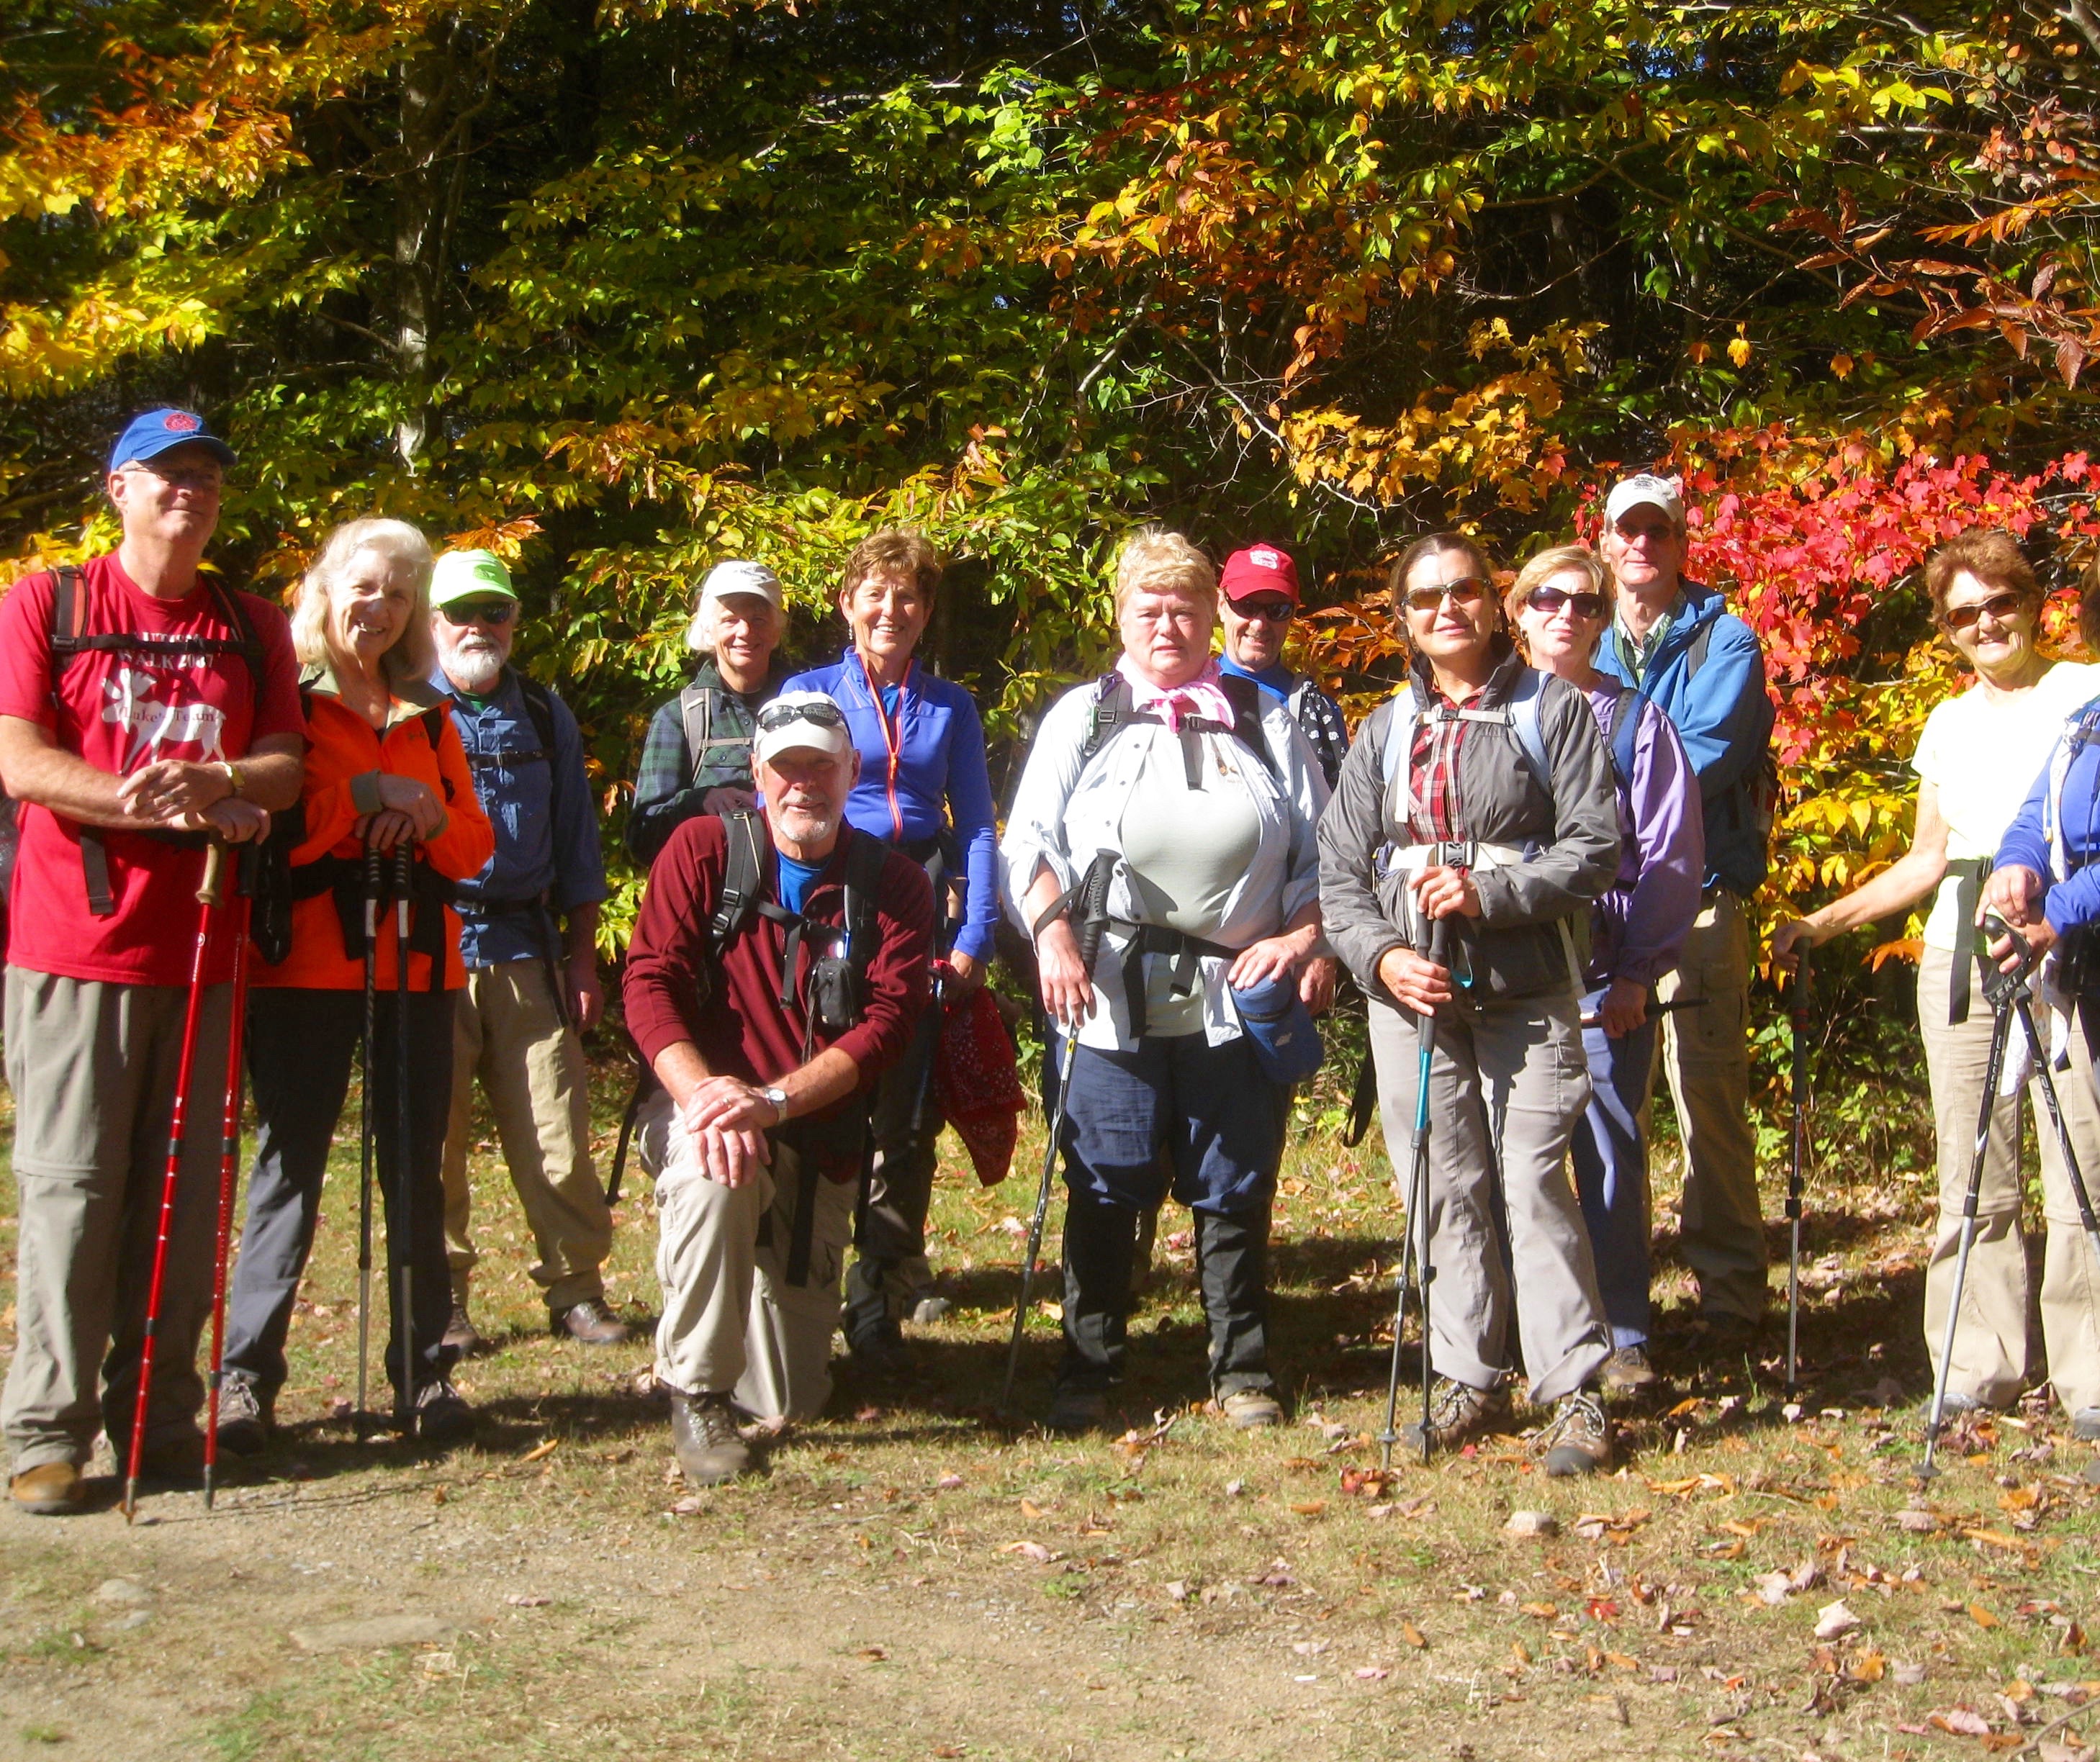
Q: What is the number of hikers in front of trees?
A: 13